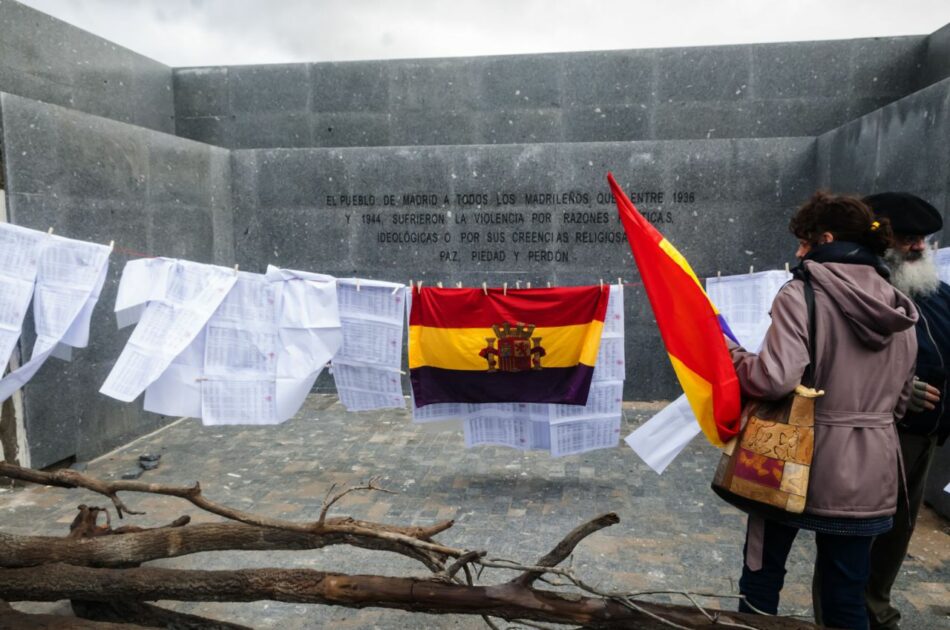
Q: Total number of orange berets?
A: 0